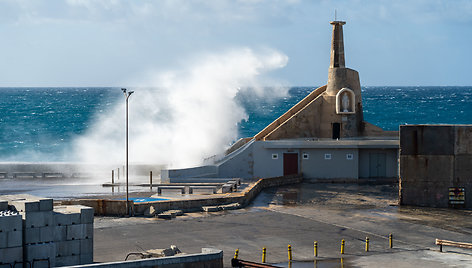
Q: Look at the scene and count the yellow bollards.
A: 7